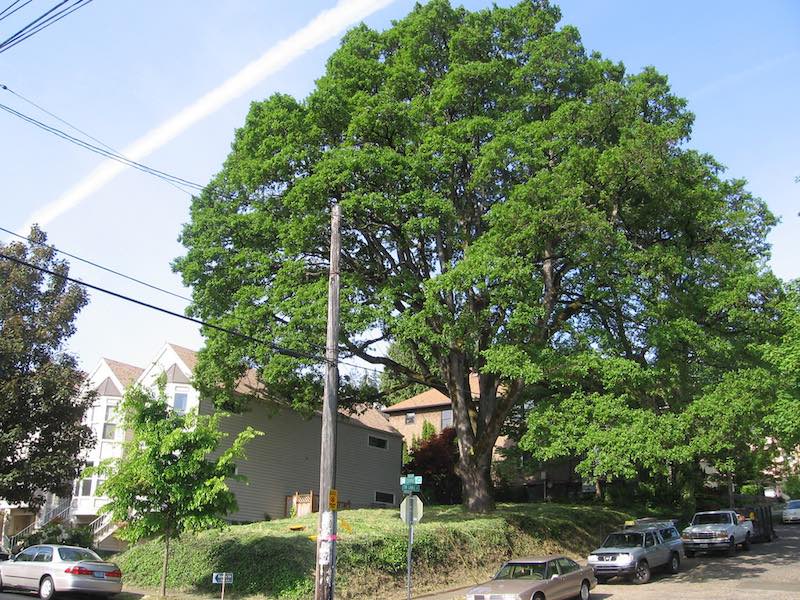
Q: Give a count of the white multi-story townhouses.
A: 2